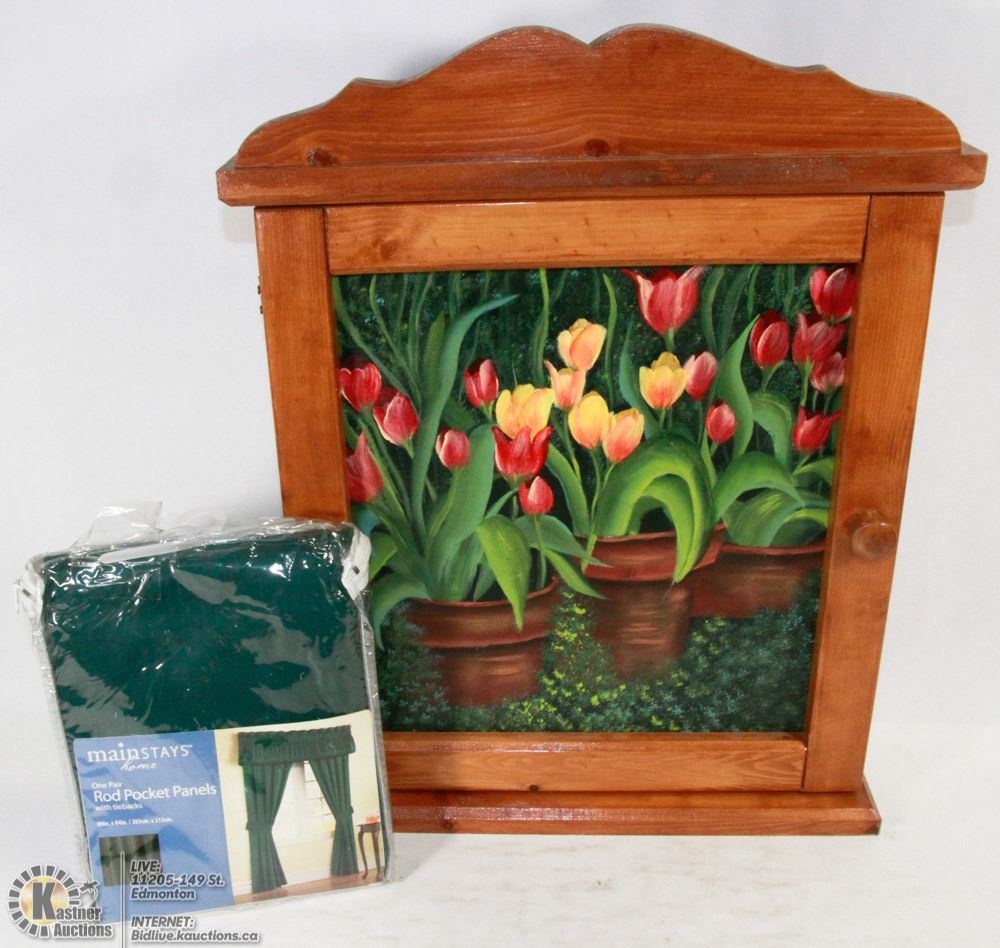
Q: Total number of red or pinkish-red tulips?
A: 15